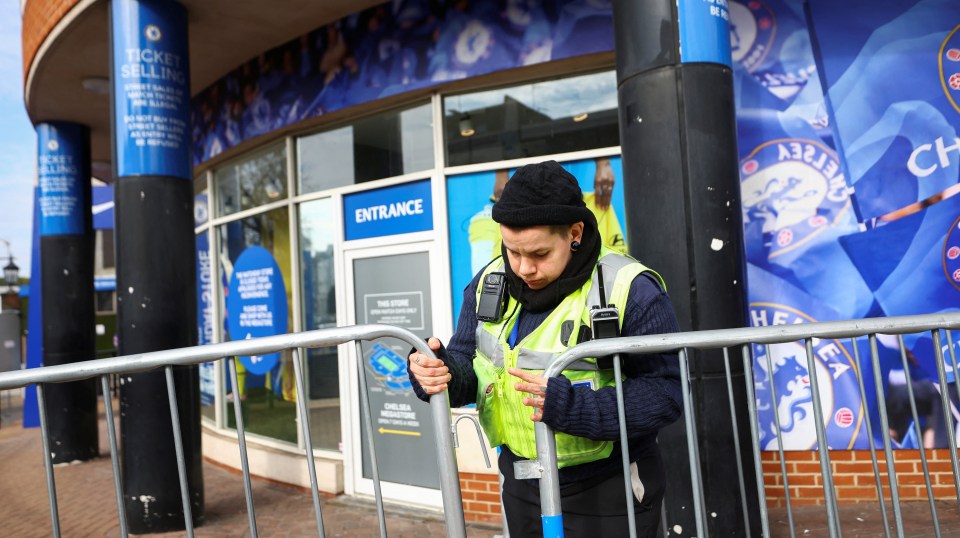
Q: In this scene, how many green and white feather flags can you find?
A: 0